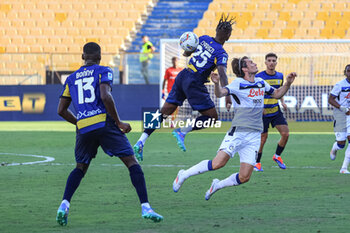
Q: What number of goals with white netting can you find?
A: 1